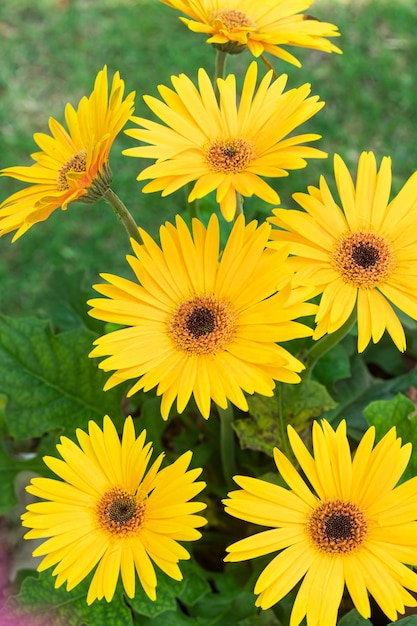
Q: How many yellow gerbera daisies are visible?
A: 7